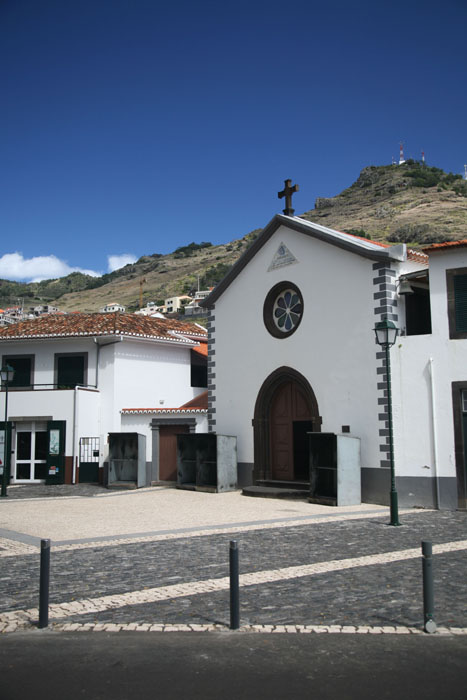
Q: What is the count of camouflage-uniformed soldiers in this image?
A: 0